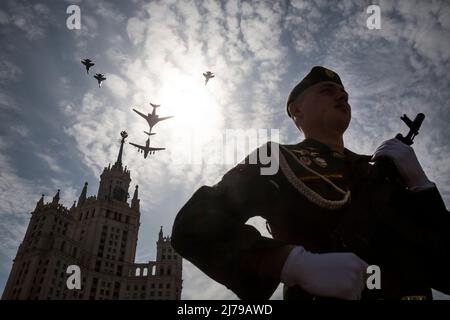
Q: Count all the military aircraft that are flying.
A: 5